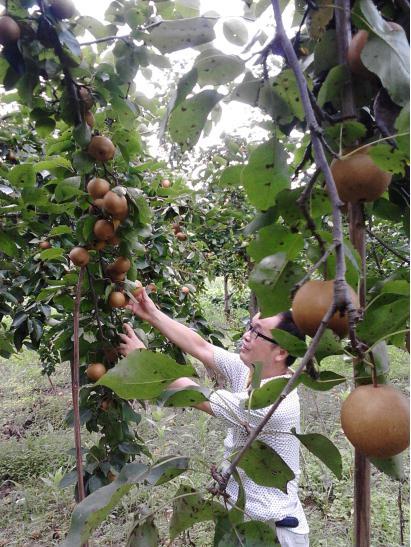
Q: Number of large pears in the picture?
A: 3